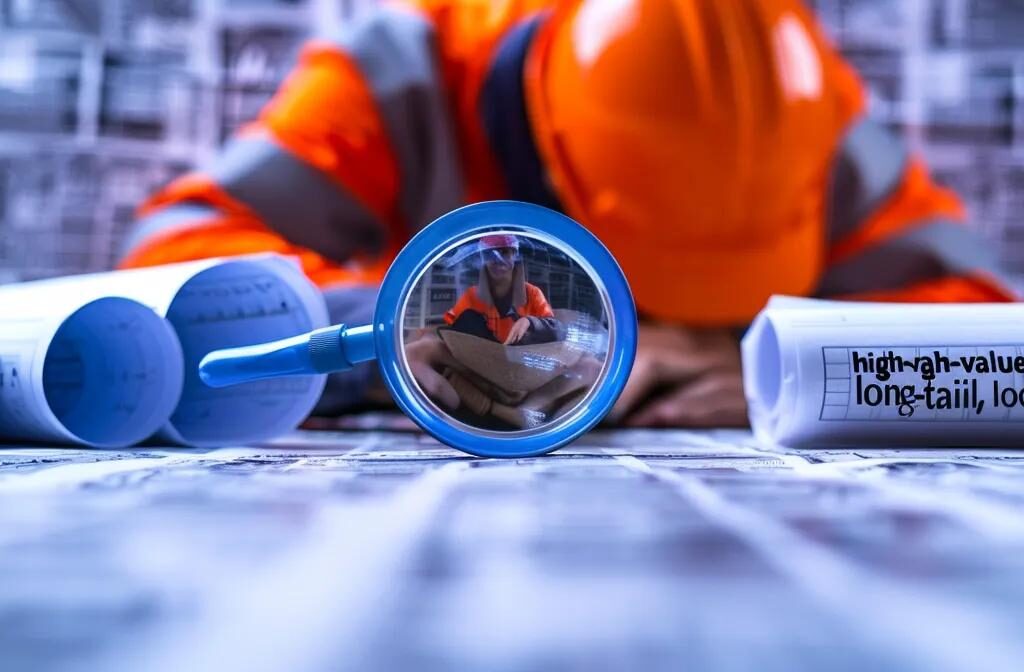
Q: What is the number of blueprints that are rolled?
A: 3